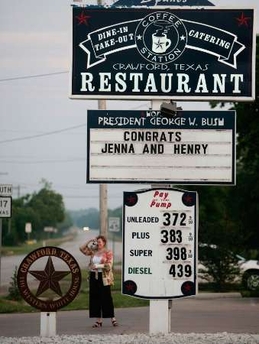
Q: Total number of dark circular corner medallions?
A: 4